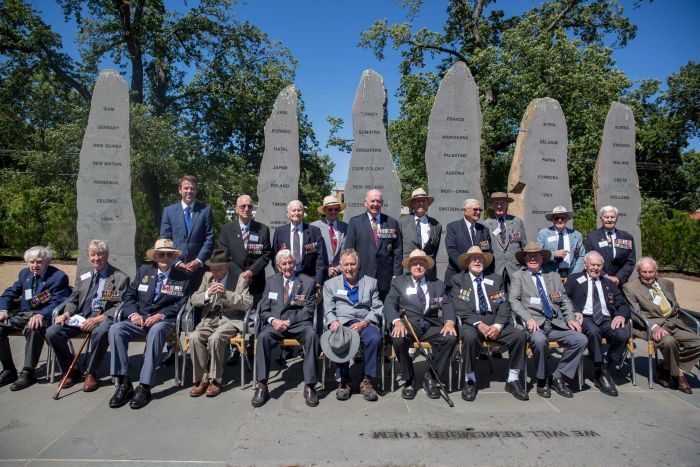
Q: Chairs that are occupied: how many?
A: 11